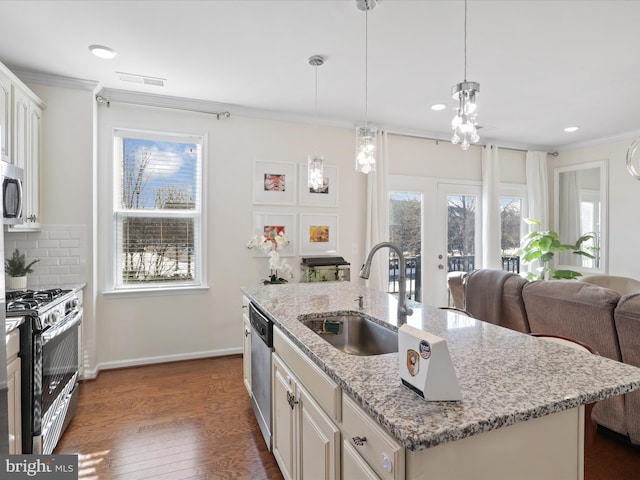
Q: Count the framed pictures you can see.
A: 4